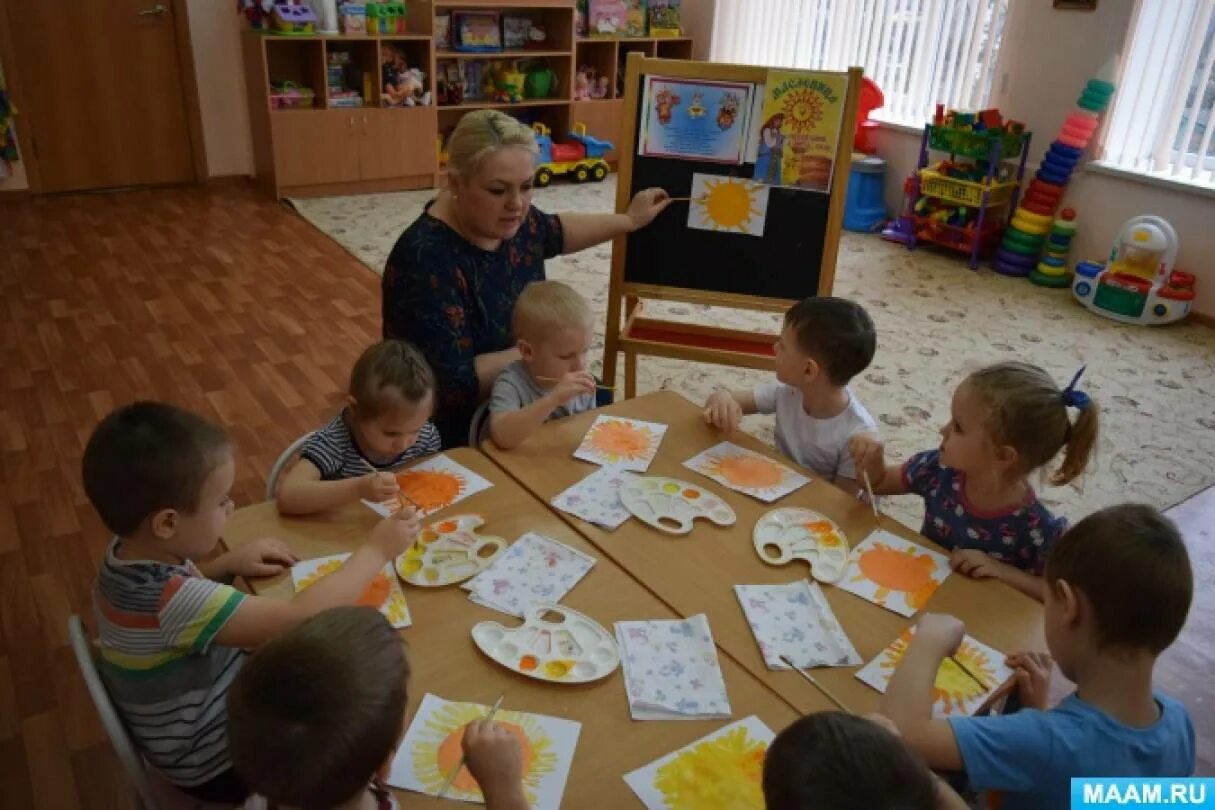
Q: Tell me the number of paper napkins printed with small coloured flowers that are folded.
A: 4